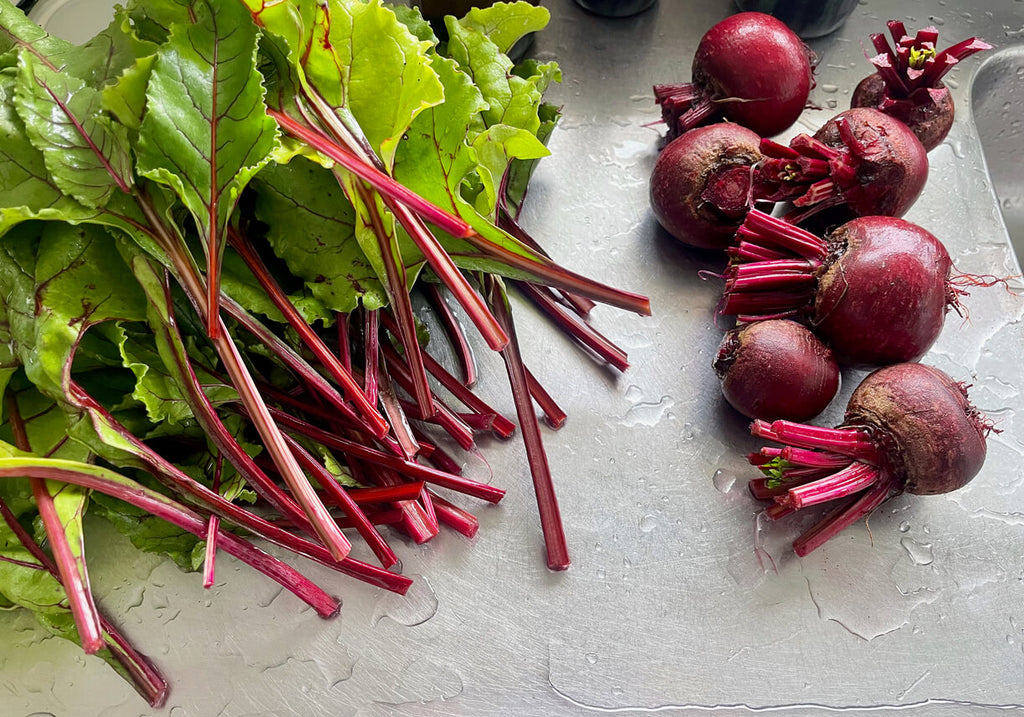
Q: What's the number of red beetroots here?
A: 7